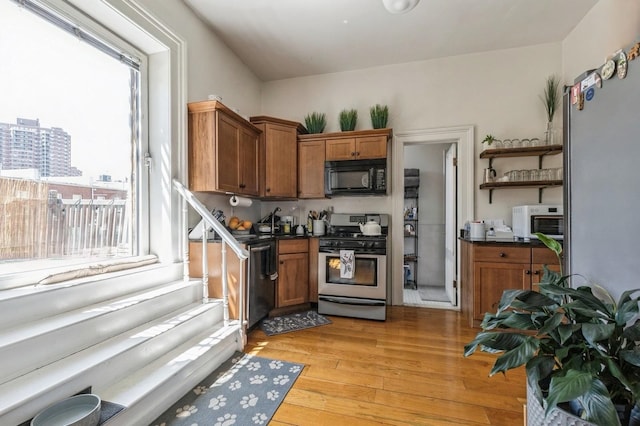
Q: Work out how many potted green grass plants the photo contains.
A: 3